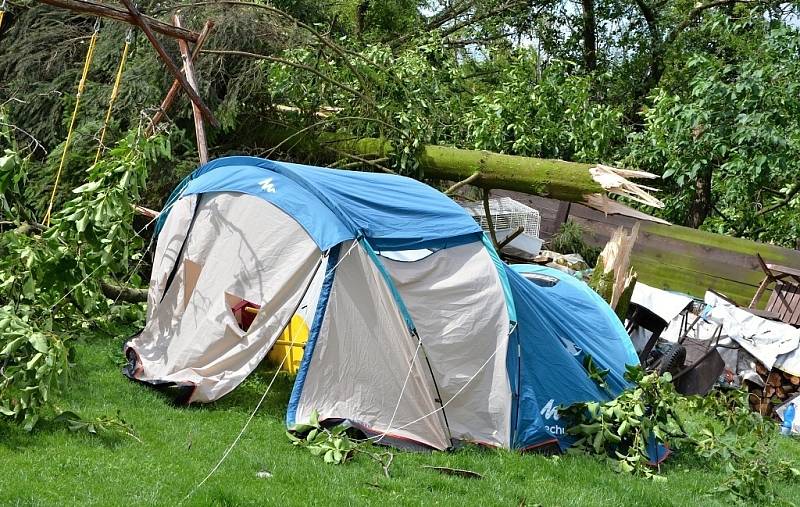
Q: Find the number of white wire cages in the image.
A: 1